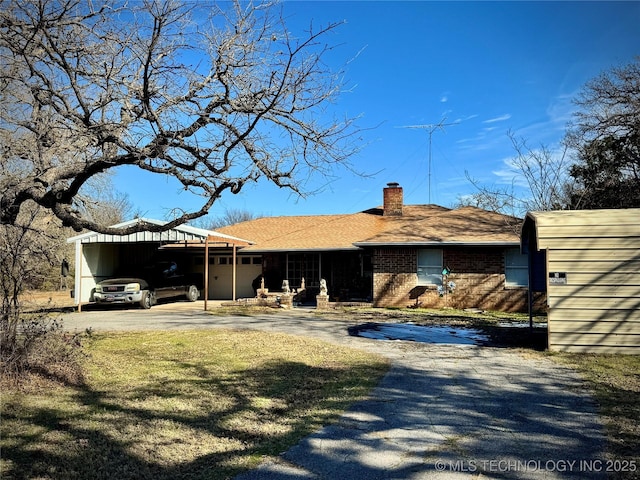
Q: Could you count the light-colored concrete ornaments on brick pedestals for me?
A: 2